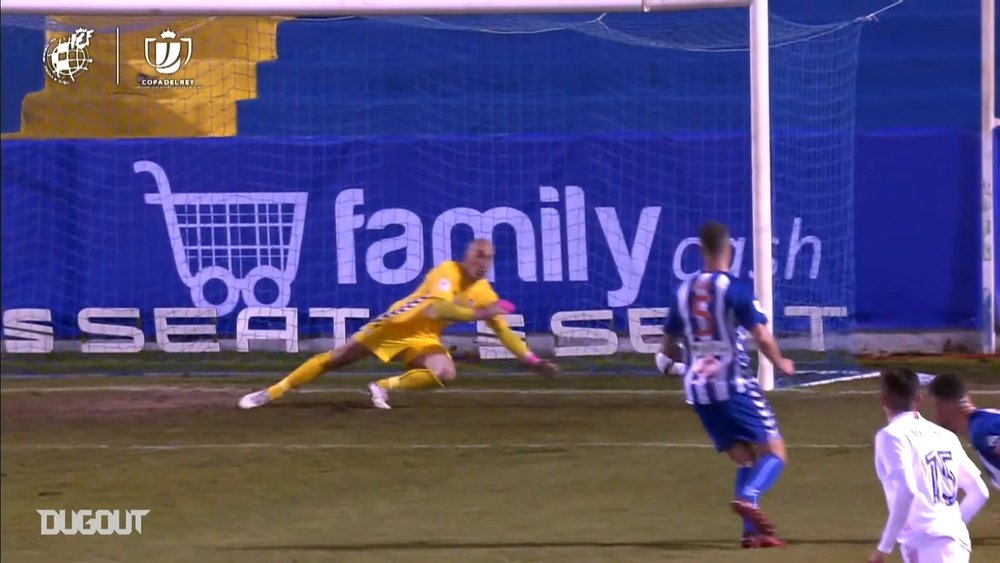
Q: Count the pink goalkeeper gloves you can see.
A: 2